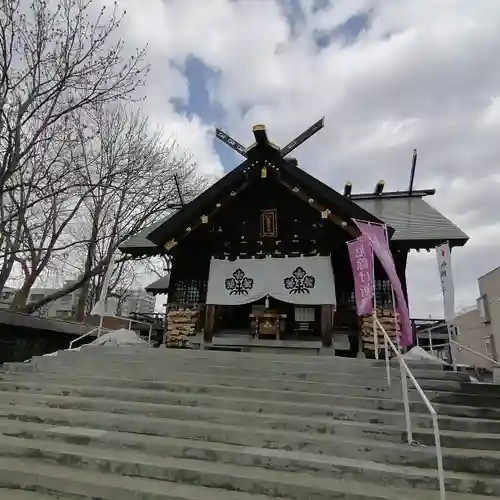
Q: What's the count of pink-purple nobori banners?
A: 2